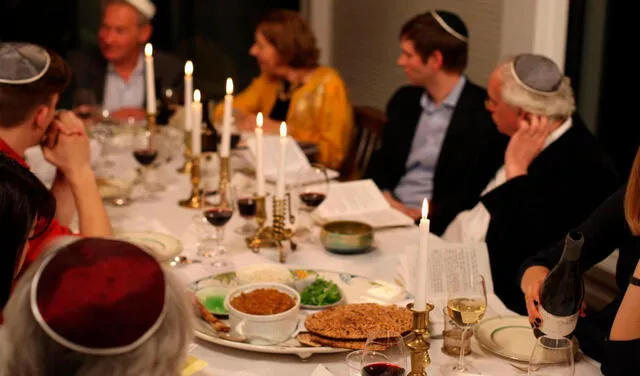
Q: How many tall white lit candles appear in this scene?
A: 7